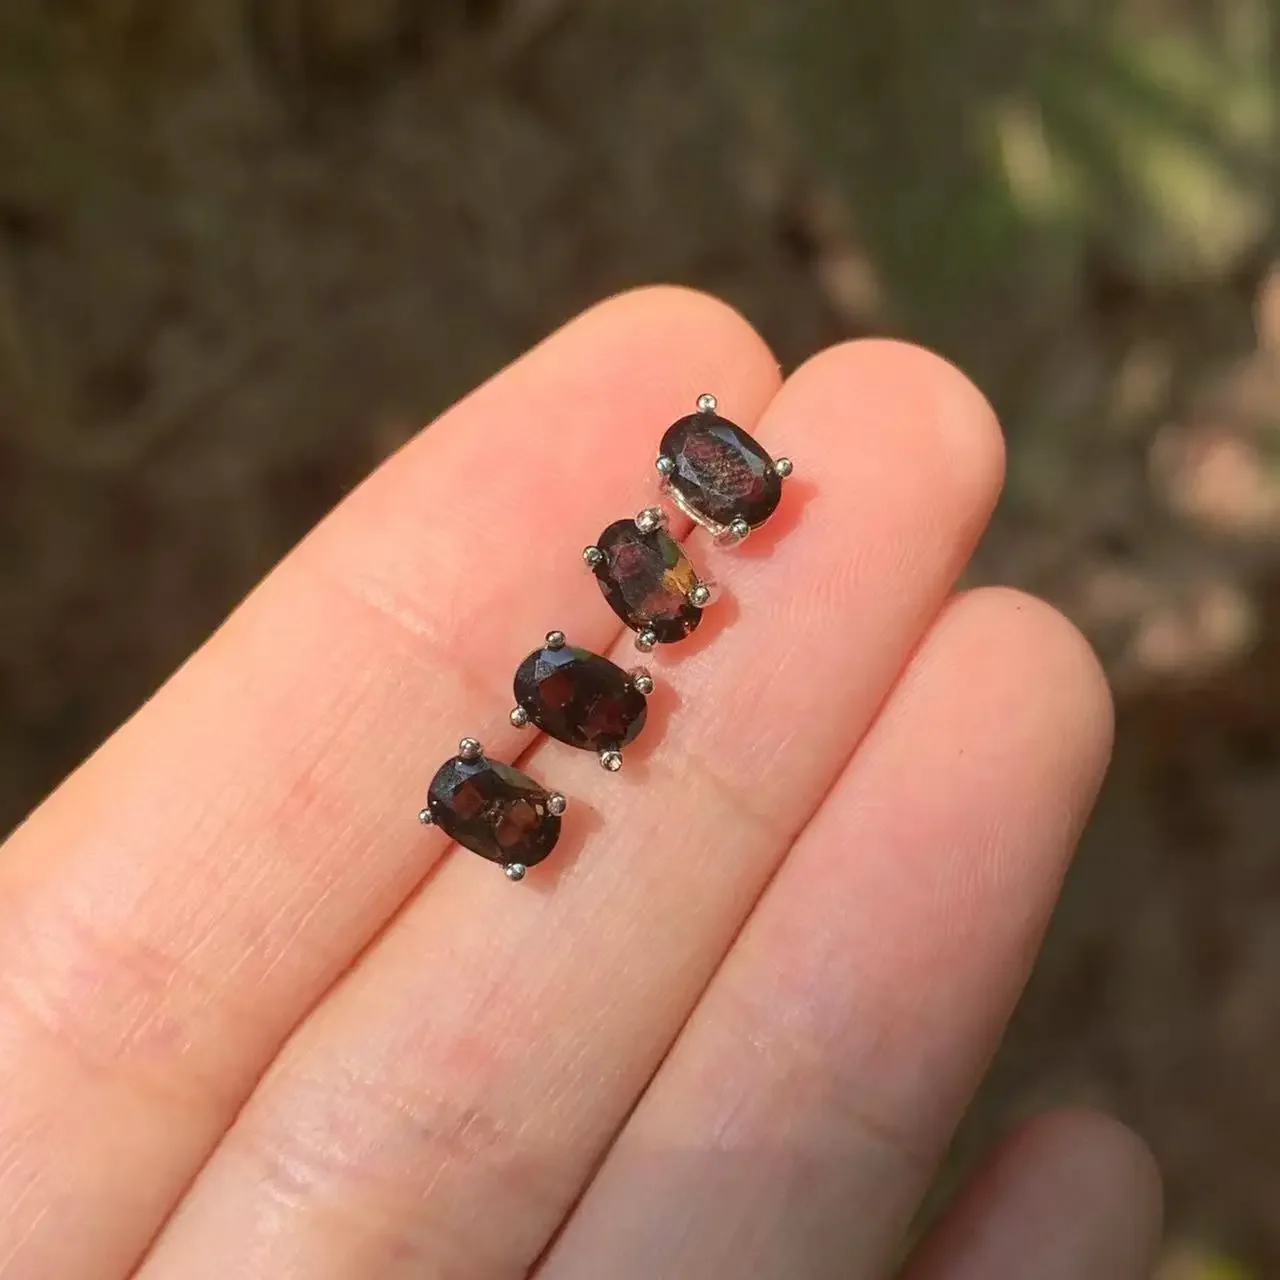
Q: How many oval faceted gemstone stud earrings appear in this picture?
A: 4